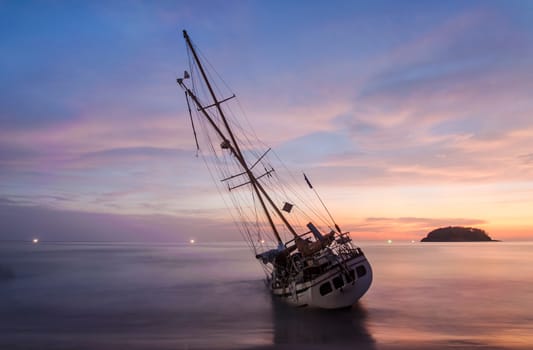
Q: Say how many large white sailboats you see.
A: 1